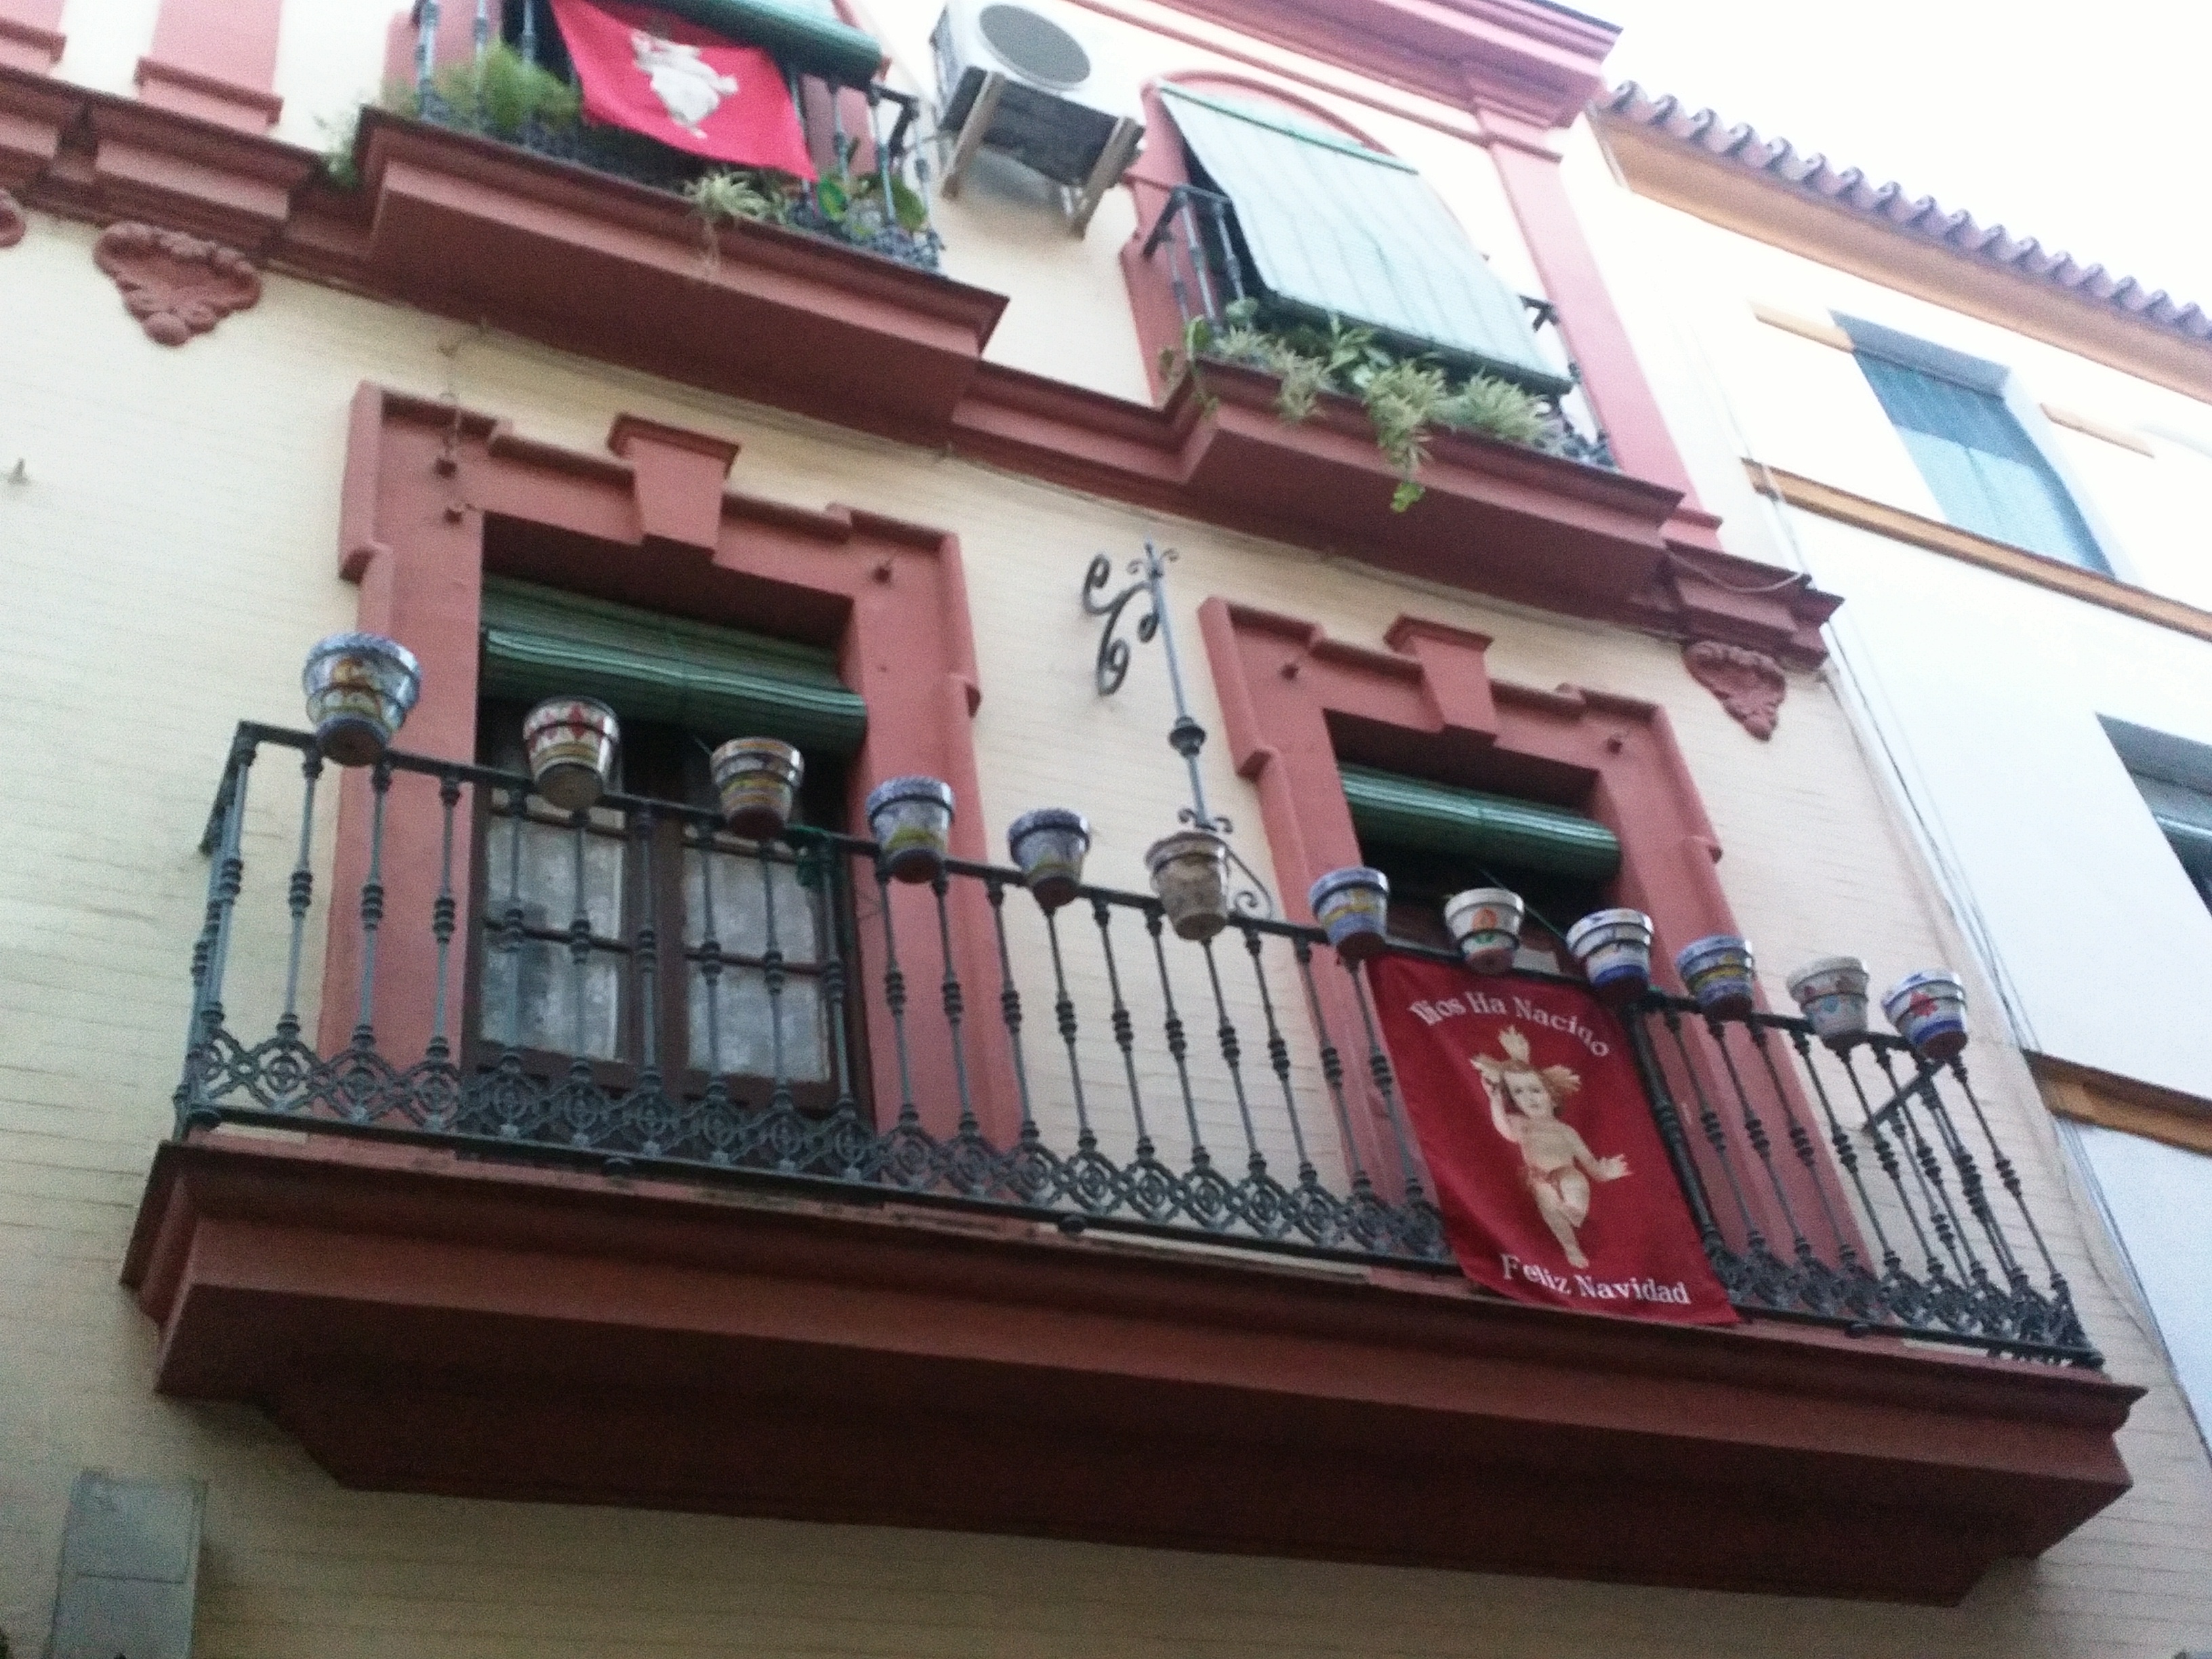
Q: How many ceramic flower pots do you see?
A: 12